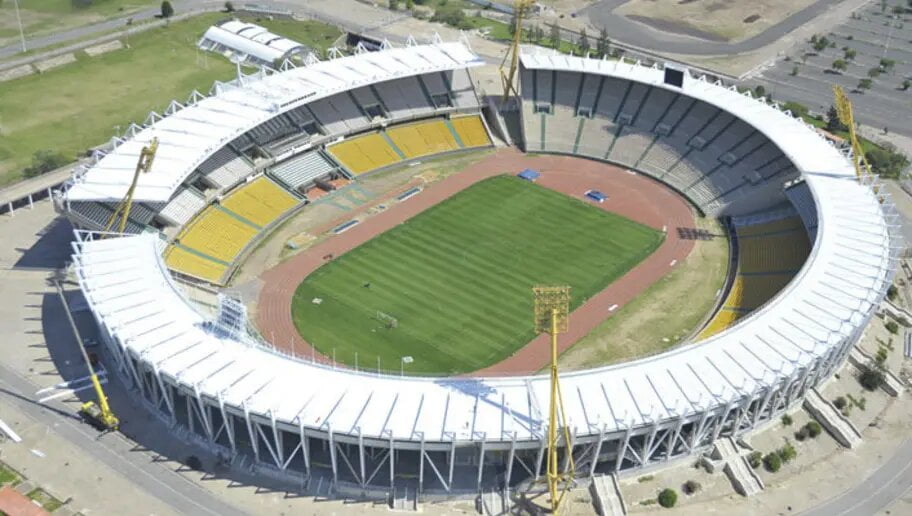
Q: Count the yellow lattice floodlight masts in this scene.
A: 4